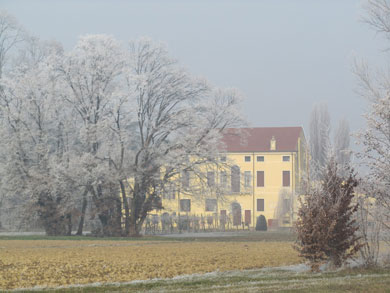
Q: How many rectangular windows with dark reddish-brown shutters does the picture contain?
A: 3